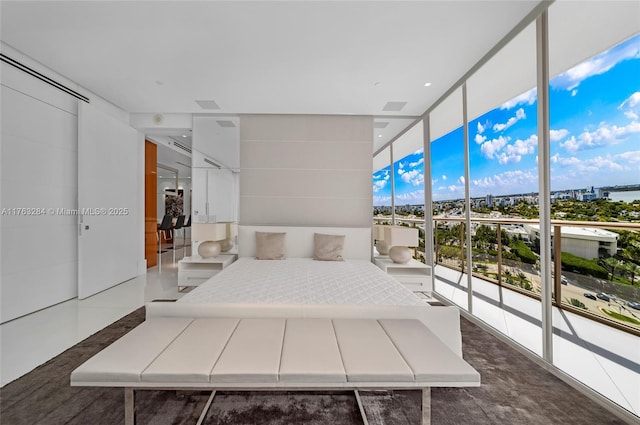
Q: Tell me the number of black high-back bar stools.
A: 3